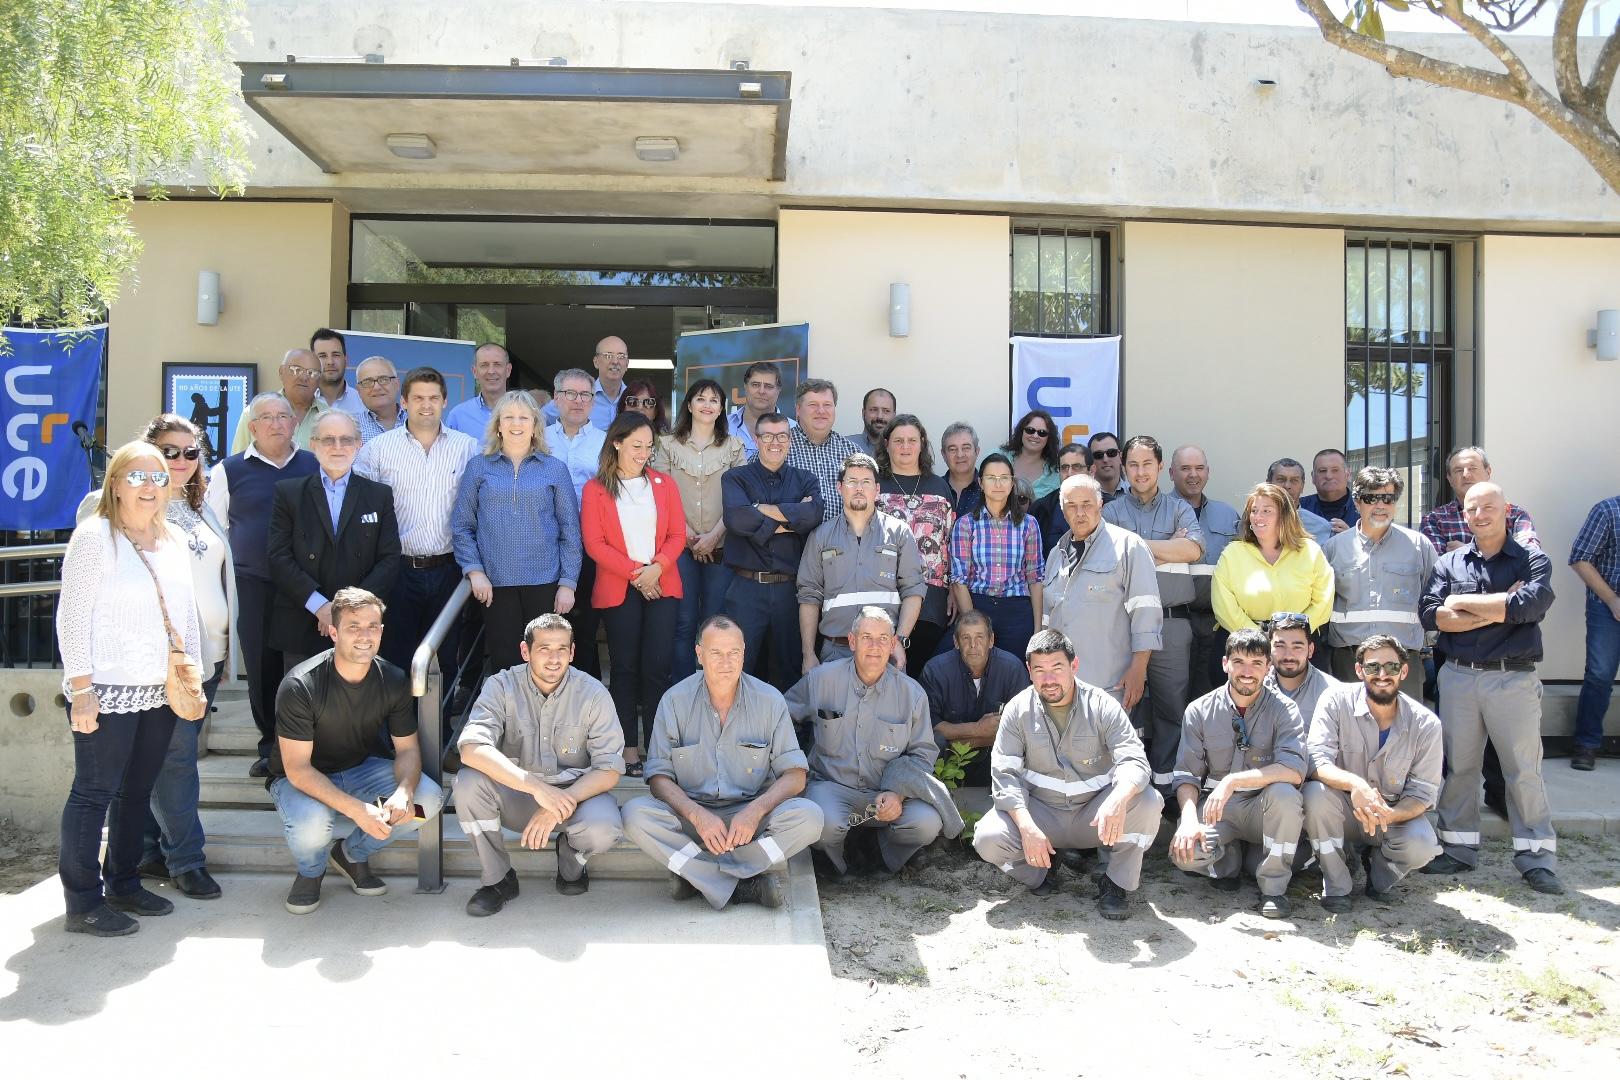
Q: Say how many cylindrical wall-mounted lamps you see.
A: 3